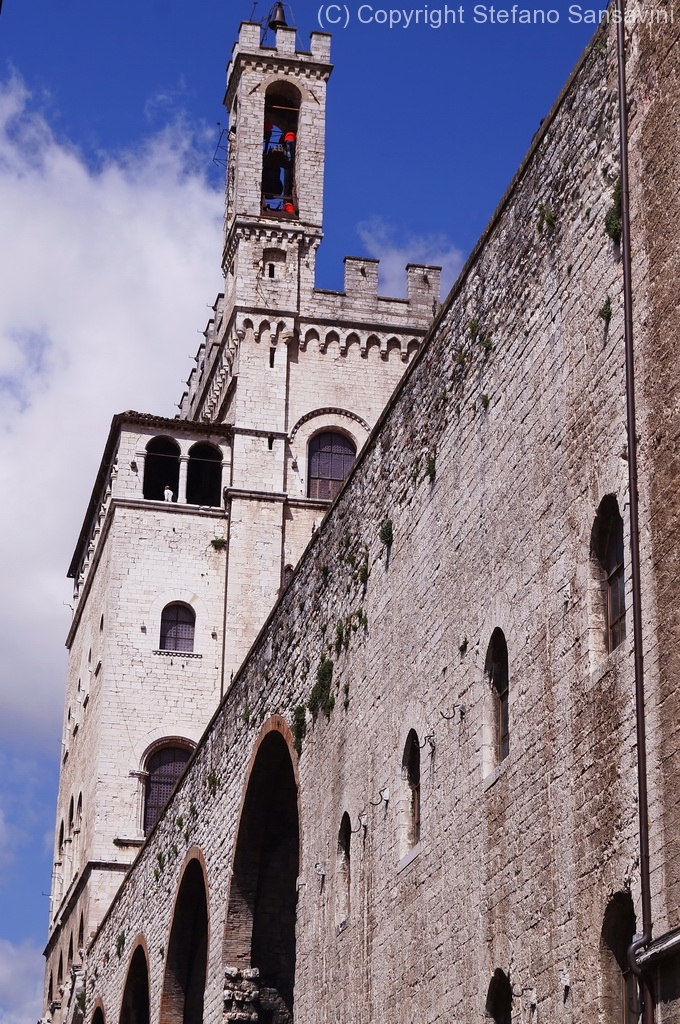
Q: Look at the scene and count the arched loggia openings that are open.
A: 2